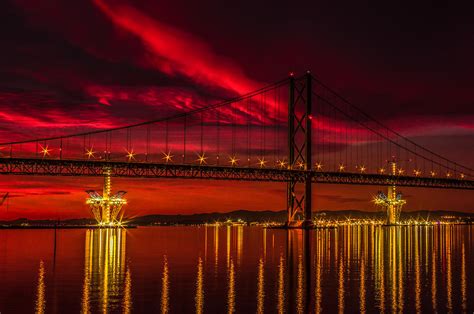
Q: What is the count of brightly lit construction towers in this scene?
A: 2